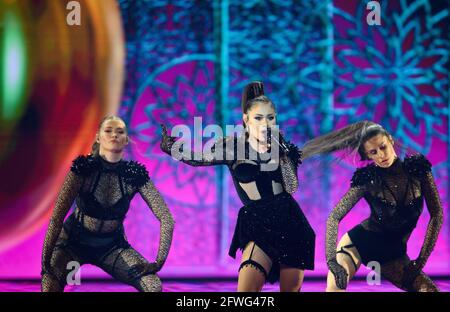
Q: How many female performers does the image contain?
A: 3